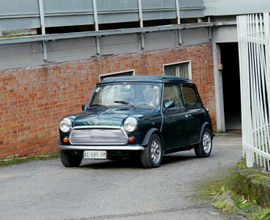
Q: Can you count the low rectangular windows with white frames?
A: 2